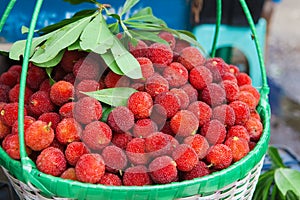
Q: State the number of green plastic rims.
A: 1